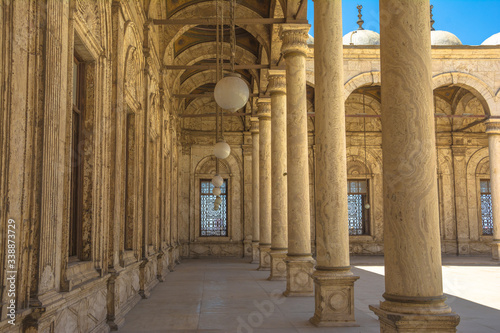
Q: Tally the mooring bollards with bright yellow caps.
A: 0